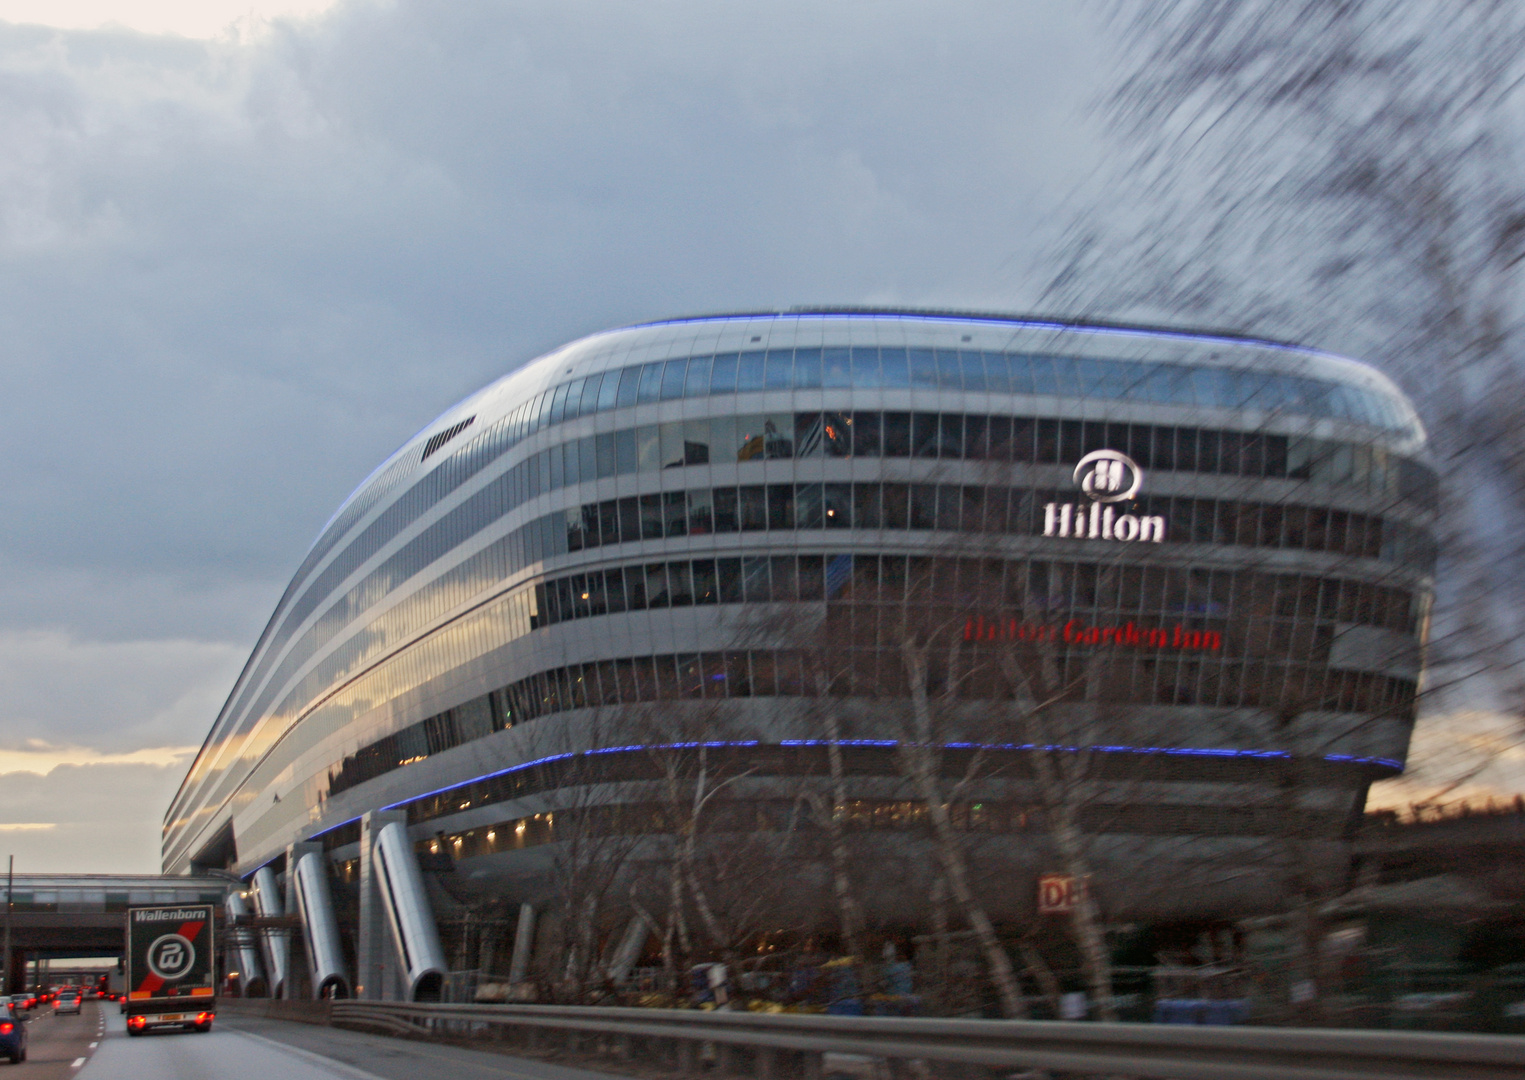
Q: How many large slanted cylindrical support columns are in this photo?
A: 4